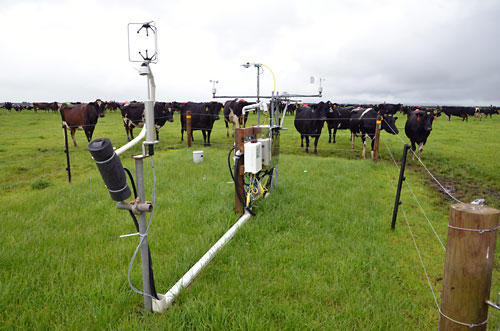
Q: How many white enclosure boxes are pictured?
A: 2